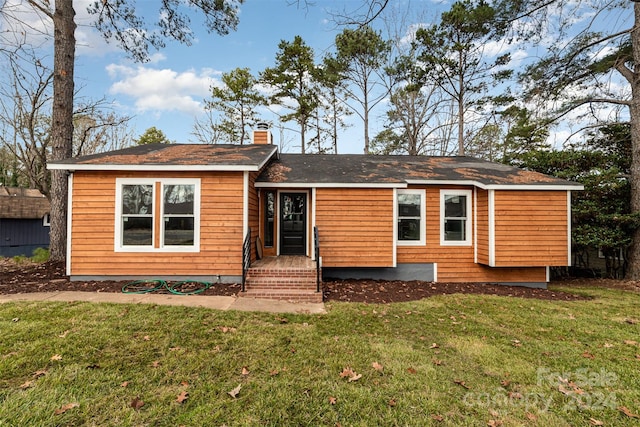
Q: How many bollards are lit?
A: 0